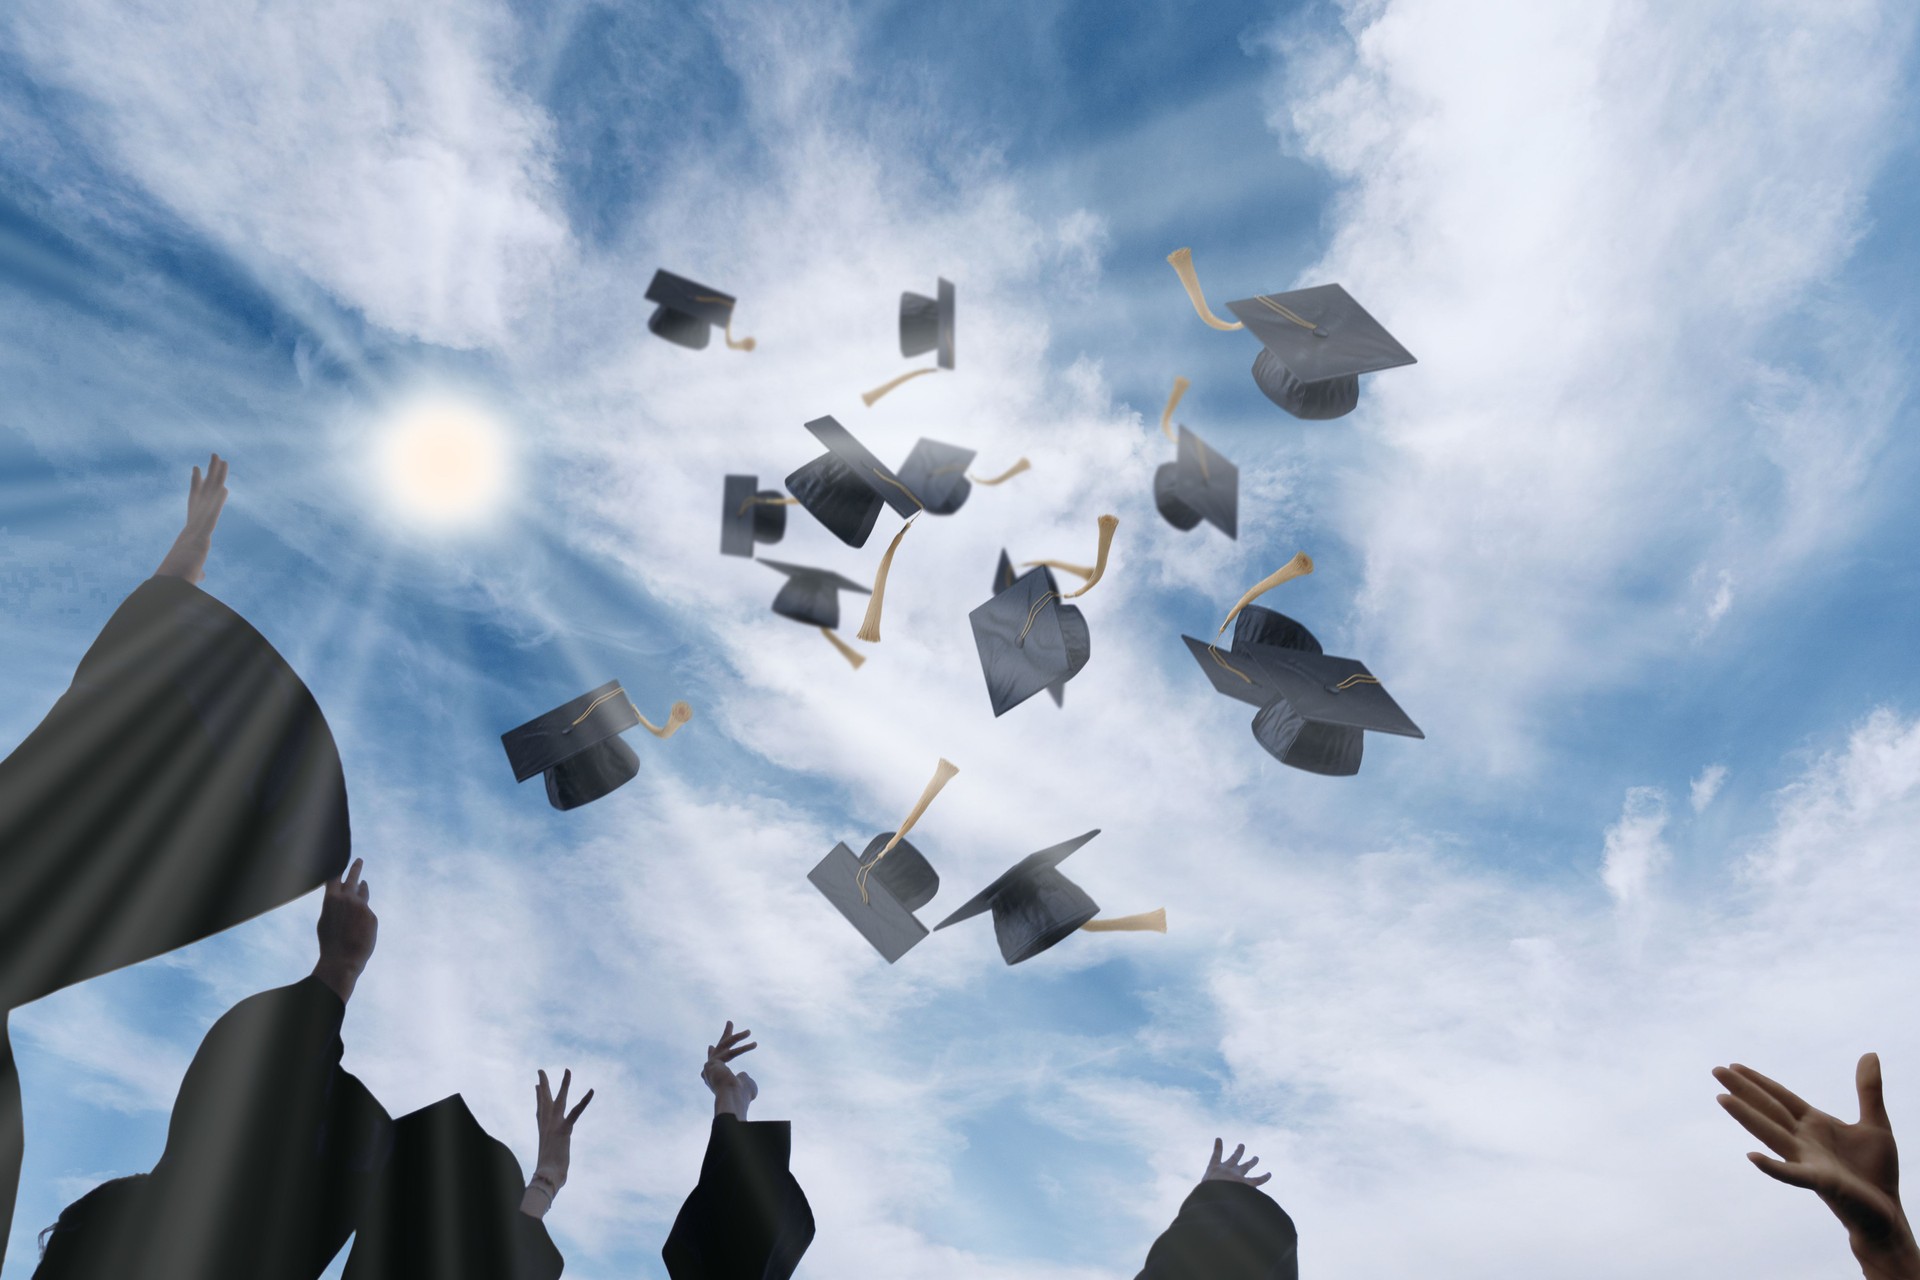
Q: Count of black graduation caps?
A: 15